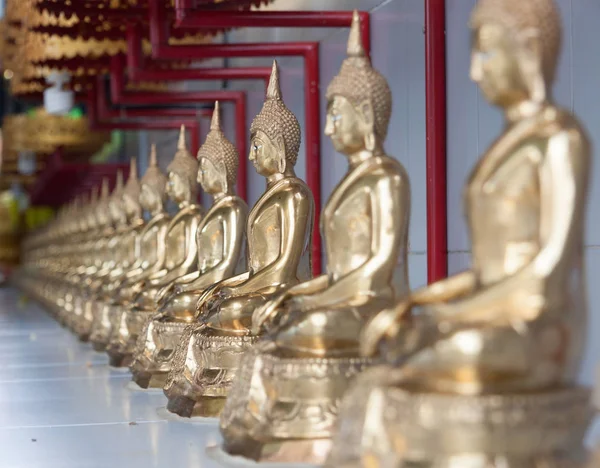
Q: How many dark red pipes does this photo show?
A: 7